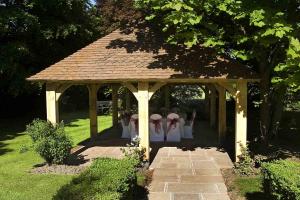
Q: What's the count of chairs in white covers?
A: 5